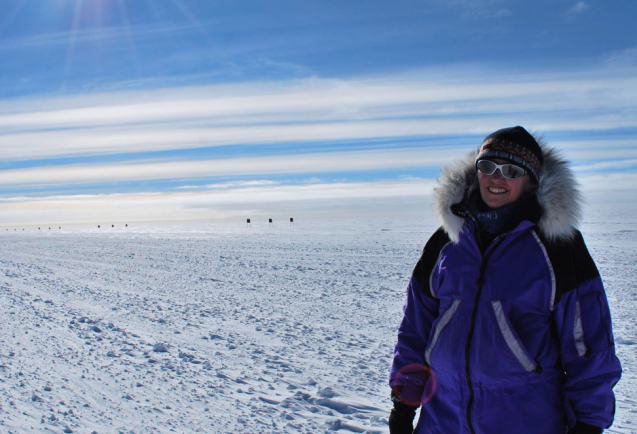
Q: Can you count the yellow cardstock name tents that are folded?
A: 0